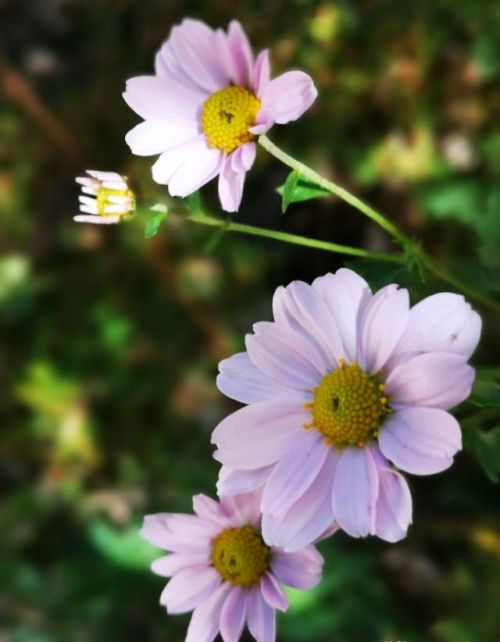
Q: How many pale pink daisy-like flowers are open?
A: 3